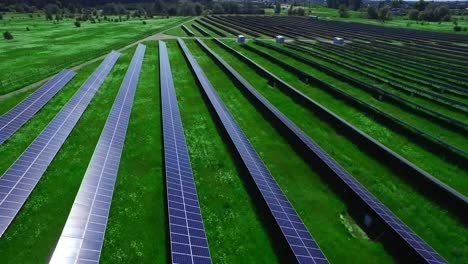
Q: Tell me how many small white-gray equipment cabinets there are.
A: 3